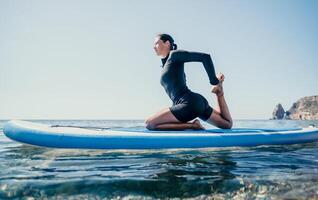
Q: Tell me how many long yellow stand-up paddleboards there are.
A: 0